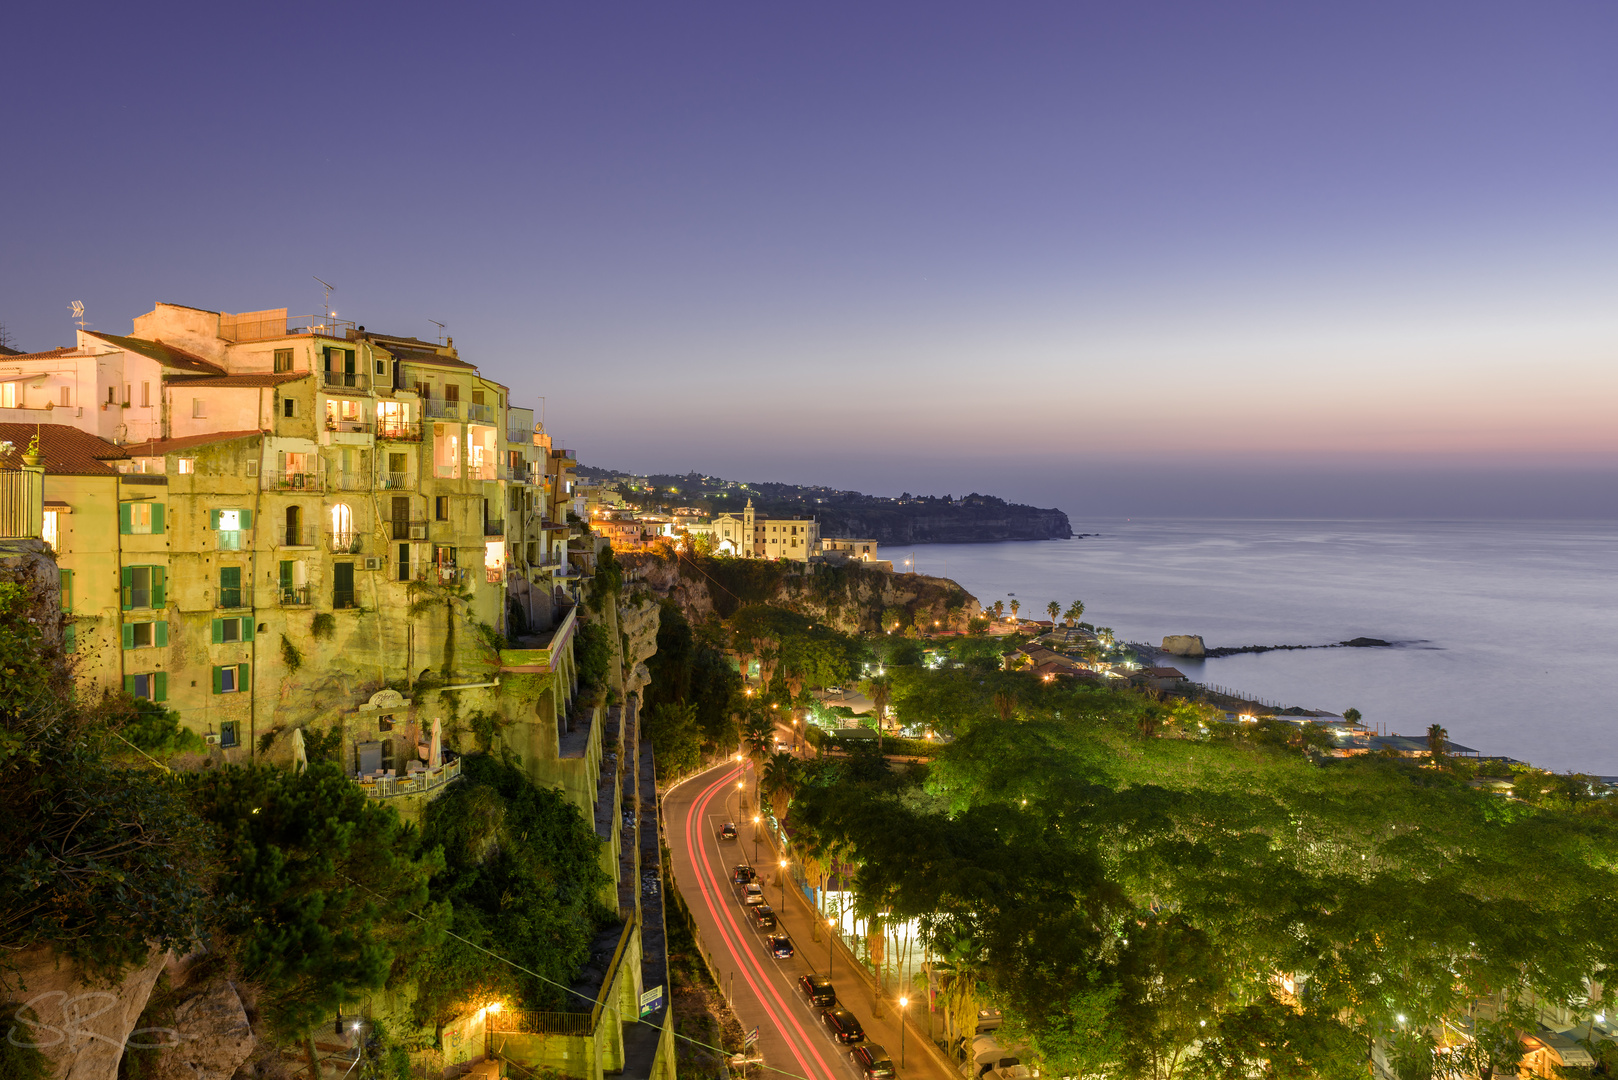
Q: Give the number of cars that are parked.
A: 8